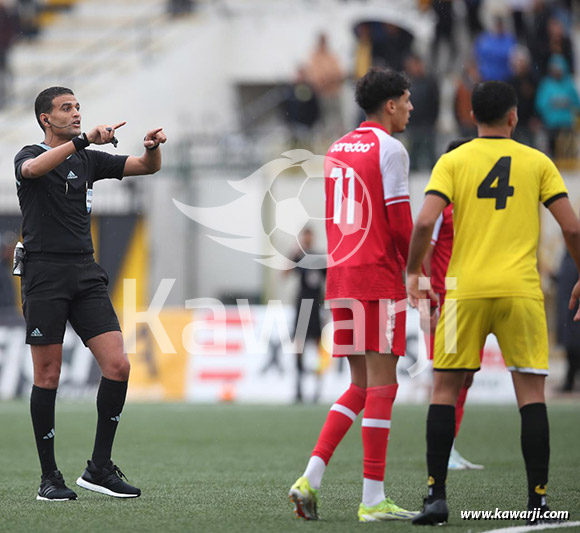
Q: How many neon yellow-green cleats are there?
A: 2